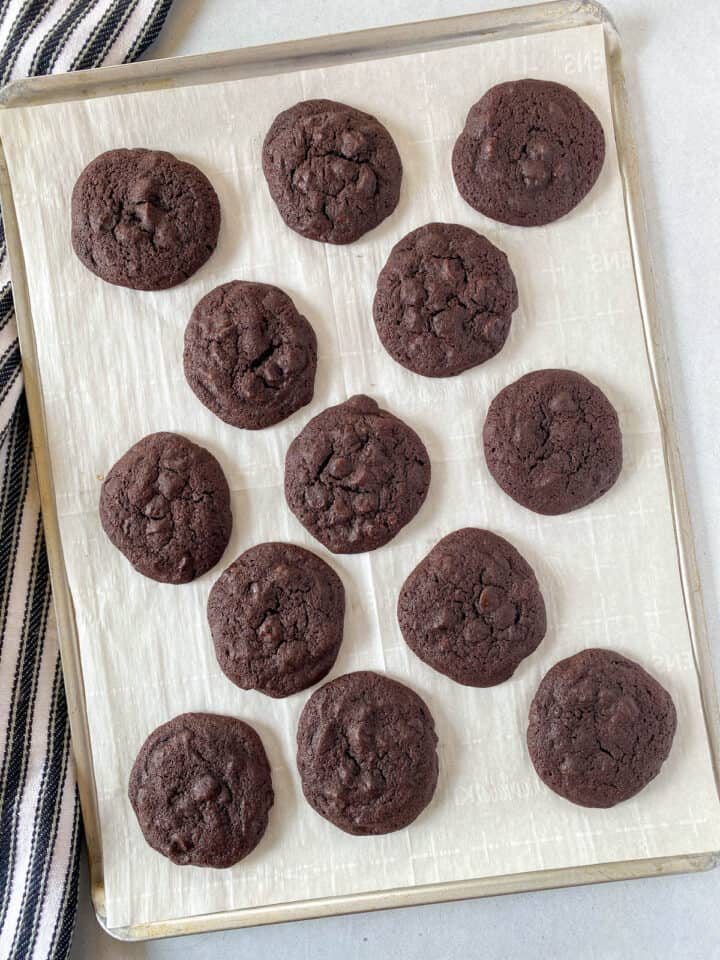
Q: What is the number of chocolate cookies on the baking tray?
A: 13